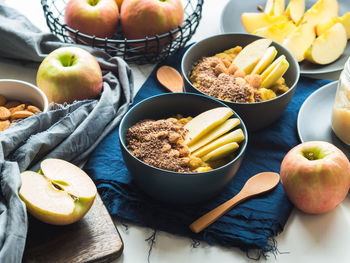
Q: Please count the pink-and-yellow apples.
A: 4